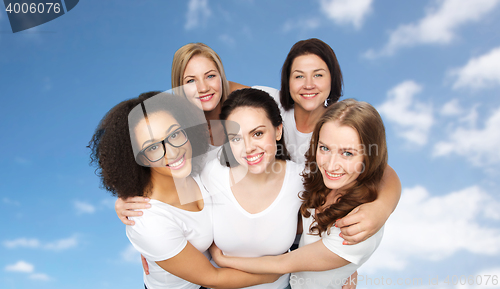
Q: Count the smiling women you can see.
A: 5